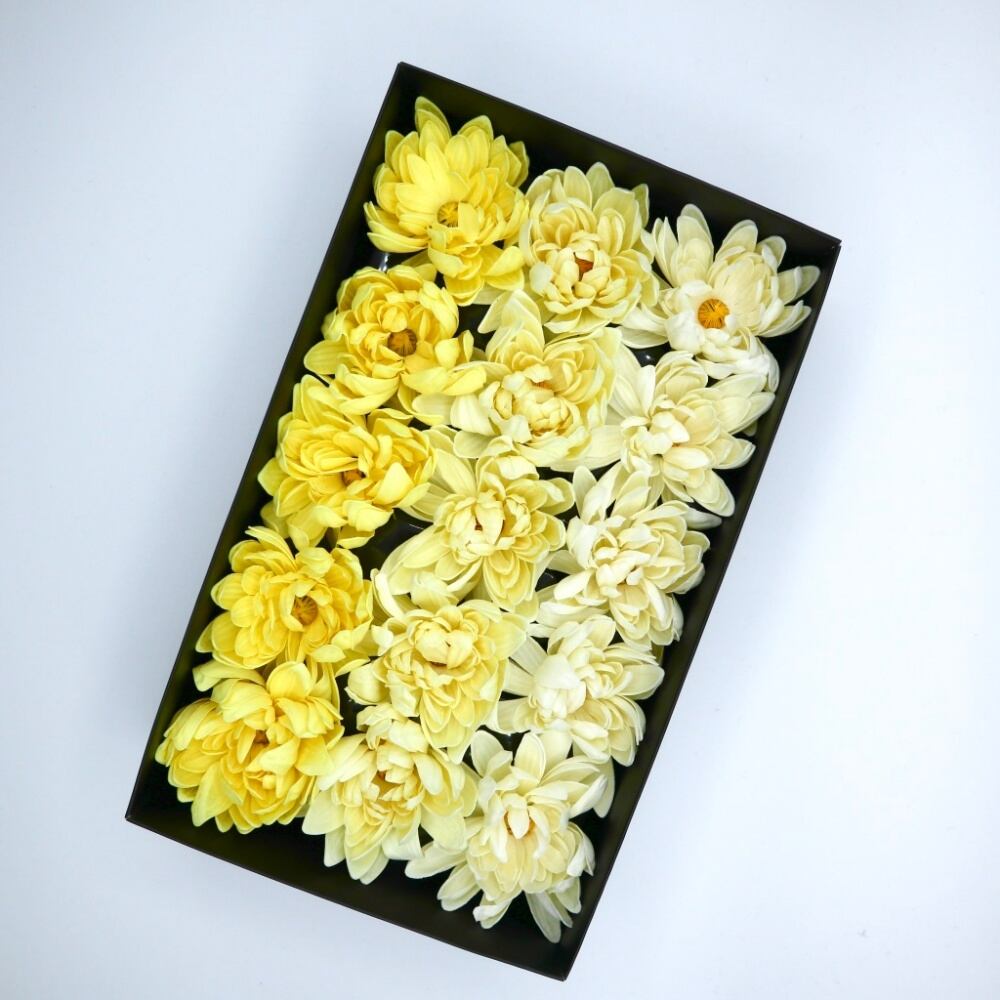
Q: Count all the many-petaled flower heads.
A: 15